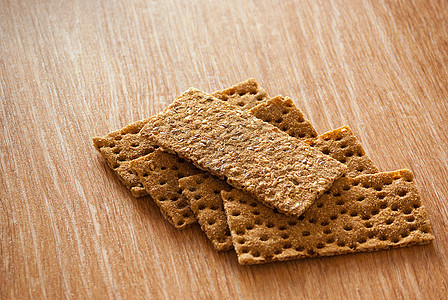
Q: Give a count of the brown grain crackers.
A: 5